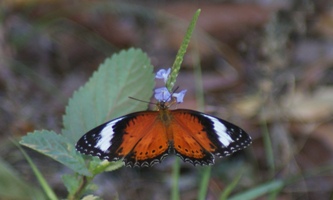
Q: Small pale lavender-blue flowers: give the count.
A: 3